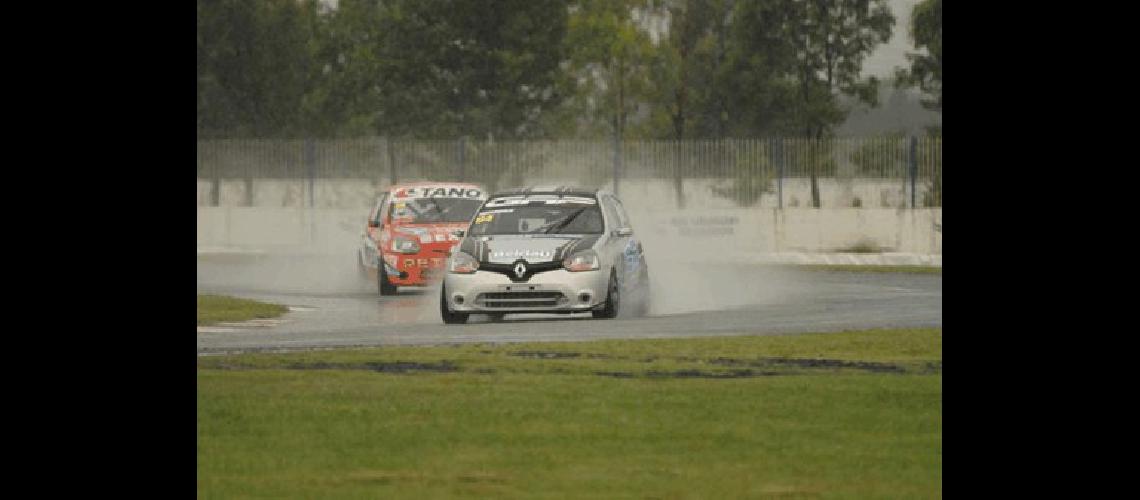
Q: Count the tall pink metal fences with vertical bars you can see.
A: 0